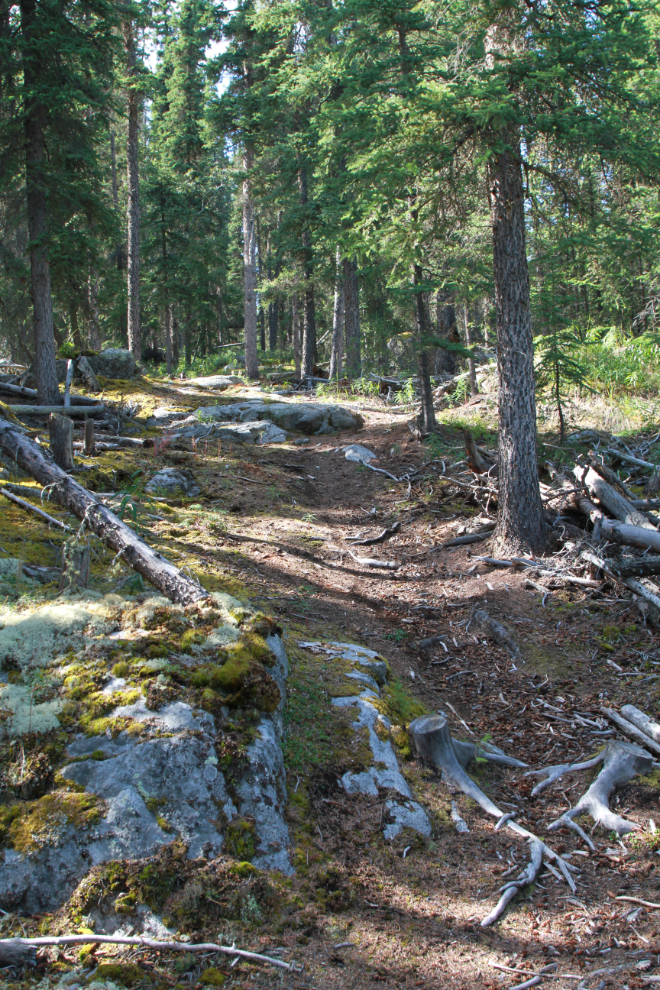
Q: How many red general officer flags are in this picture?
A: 0